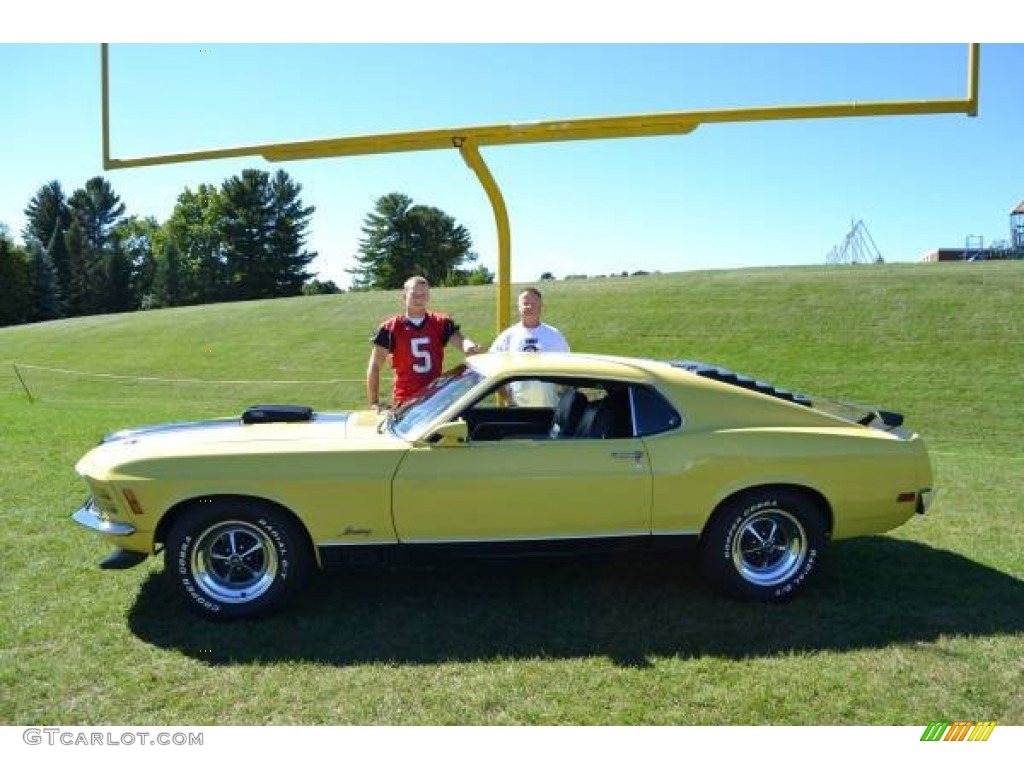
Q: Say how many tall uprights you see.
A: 2